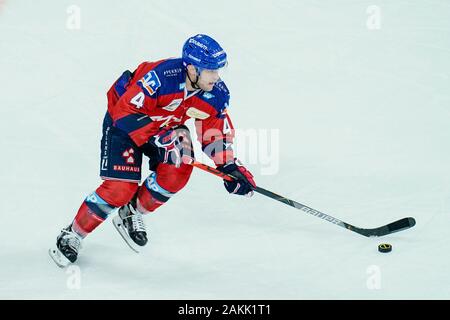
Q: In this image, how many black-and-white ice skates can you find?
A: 2